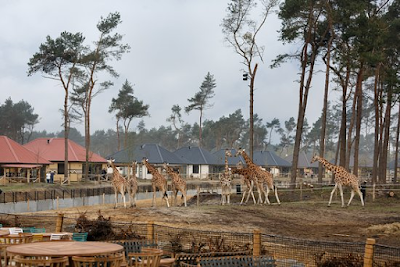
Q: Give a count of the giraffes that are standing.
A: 8